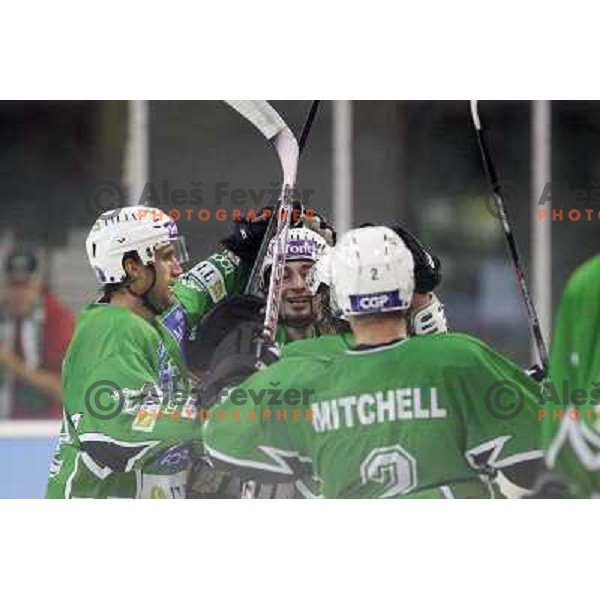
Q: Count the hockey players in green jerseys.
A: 4